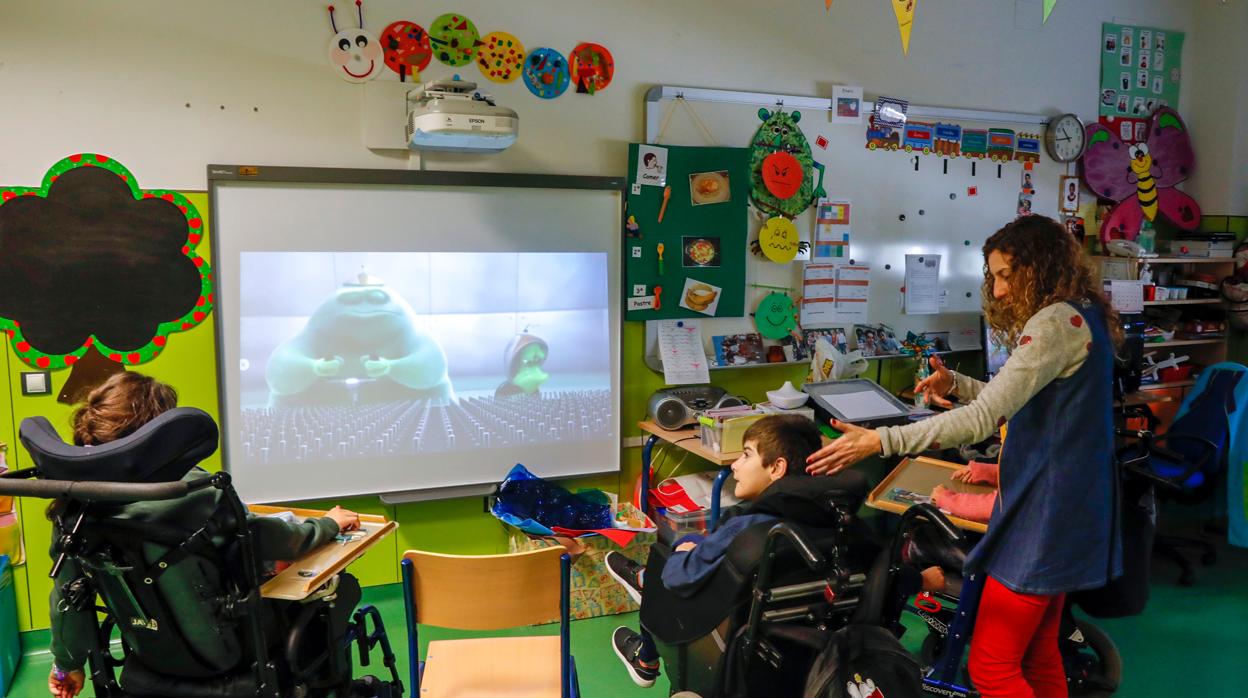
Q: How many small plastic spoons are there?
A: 3